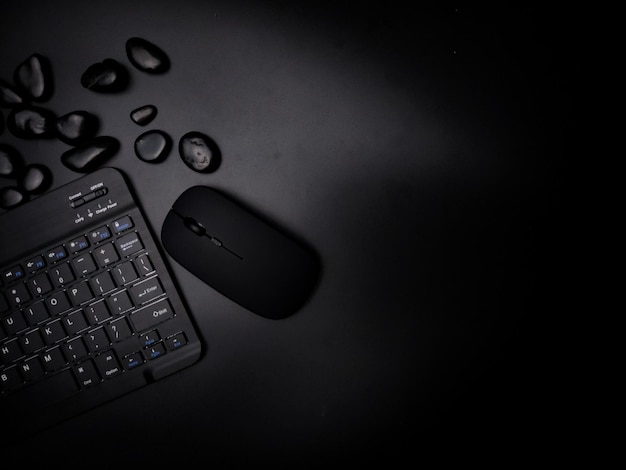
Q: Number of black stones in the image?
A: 14